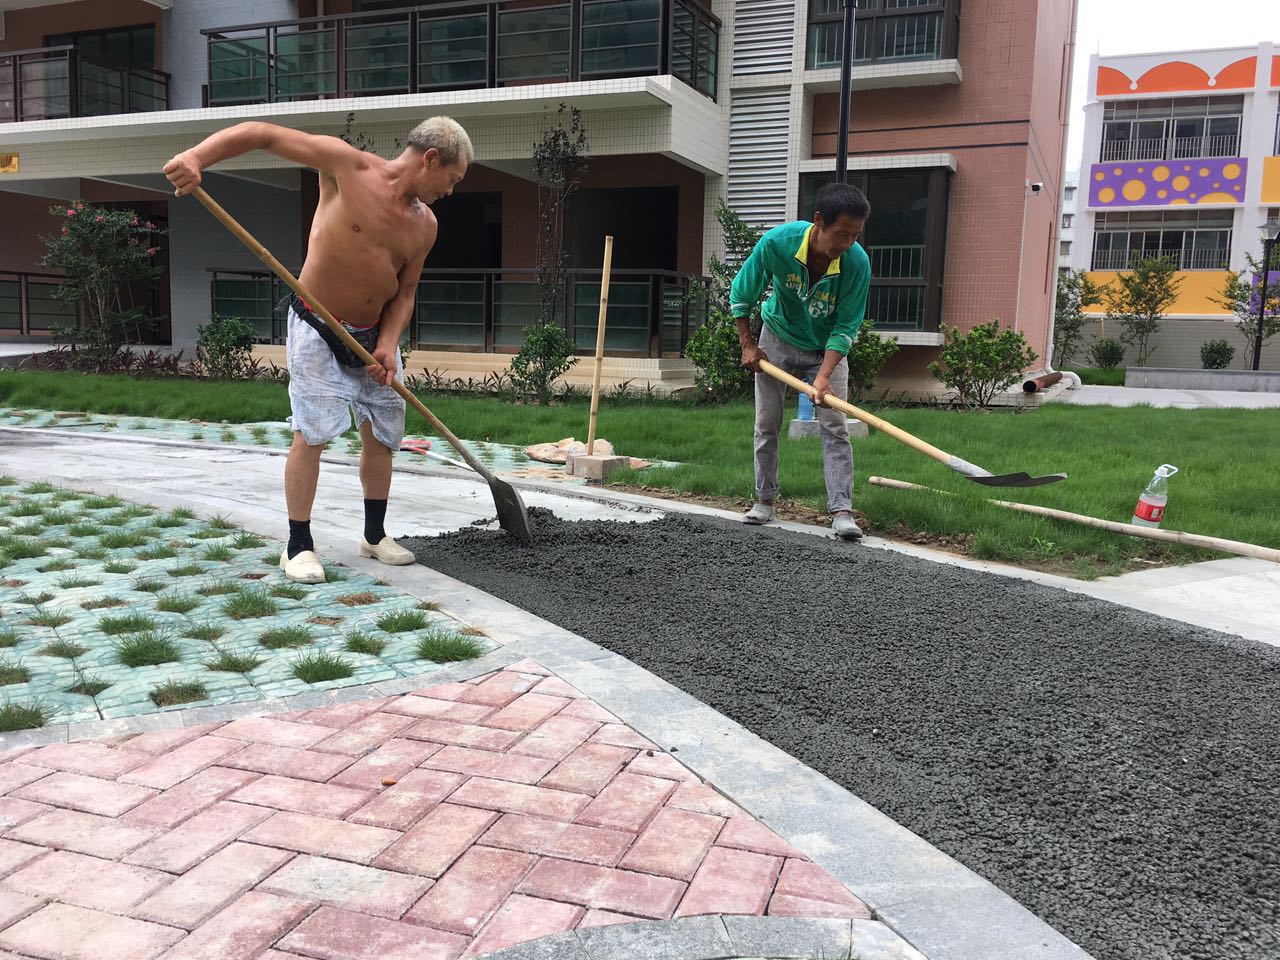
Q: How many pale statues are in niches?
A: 0